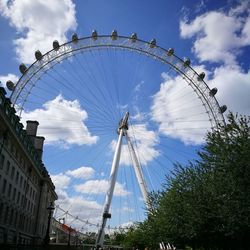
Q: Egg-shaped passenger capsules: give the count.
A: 14